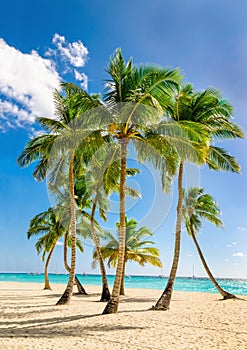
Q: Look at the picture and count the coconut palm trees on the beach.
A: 8